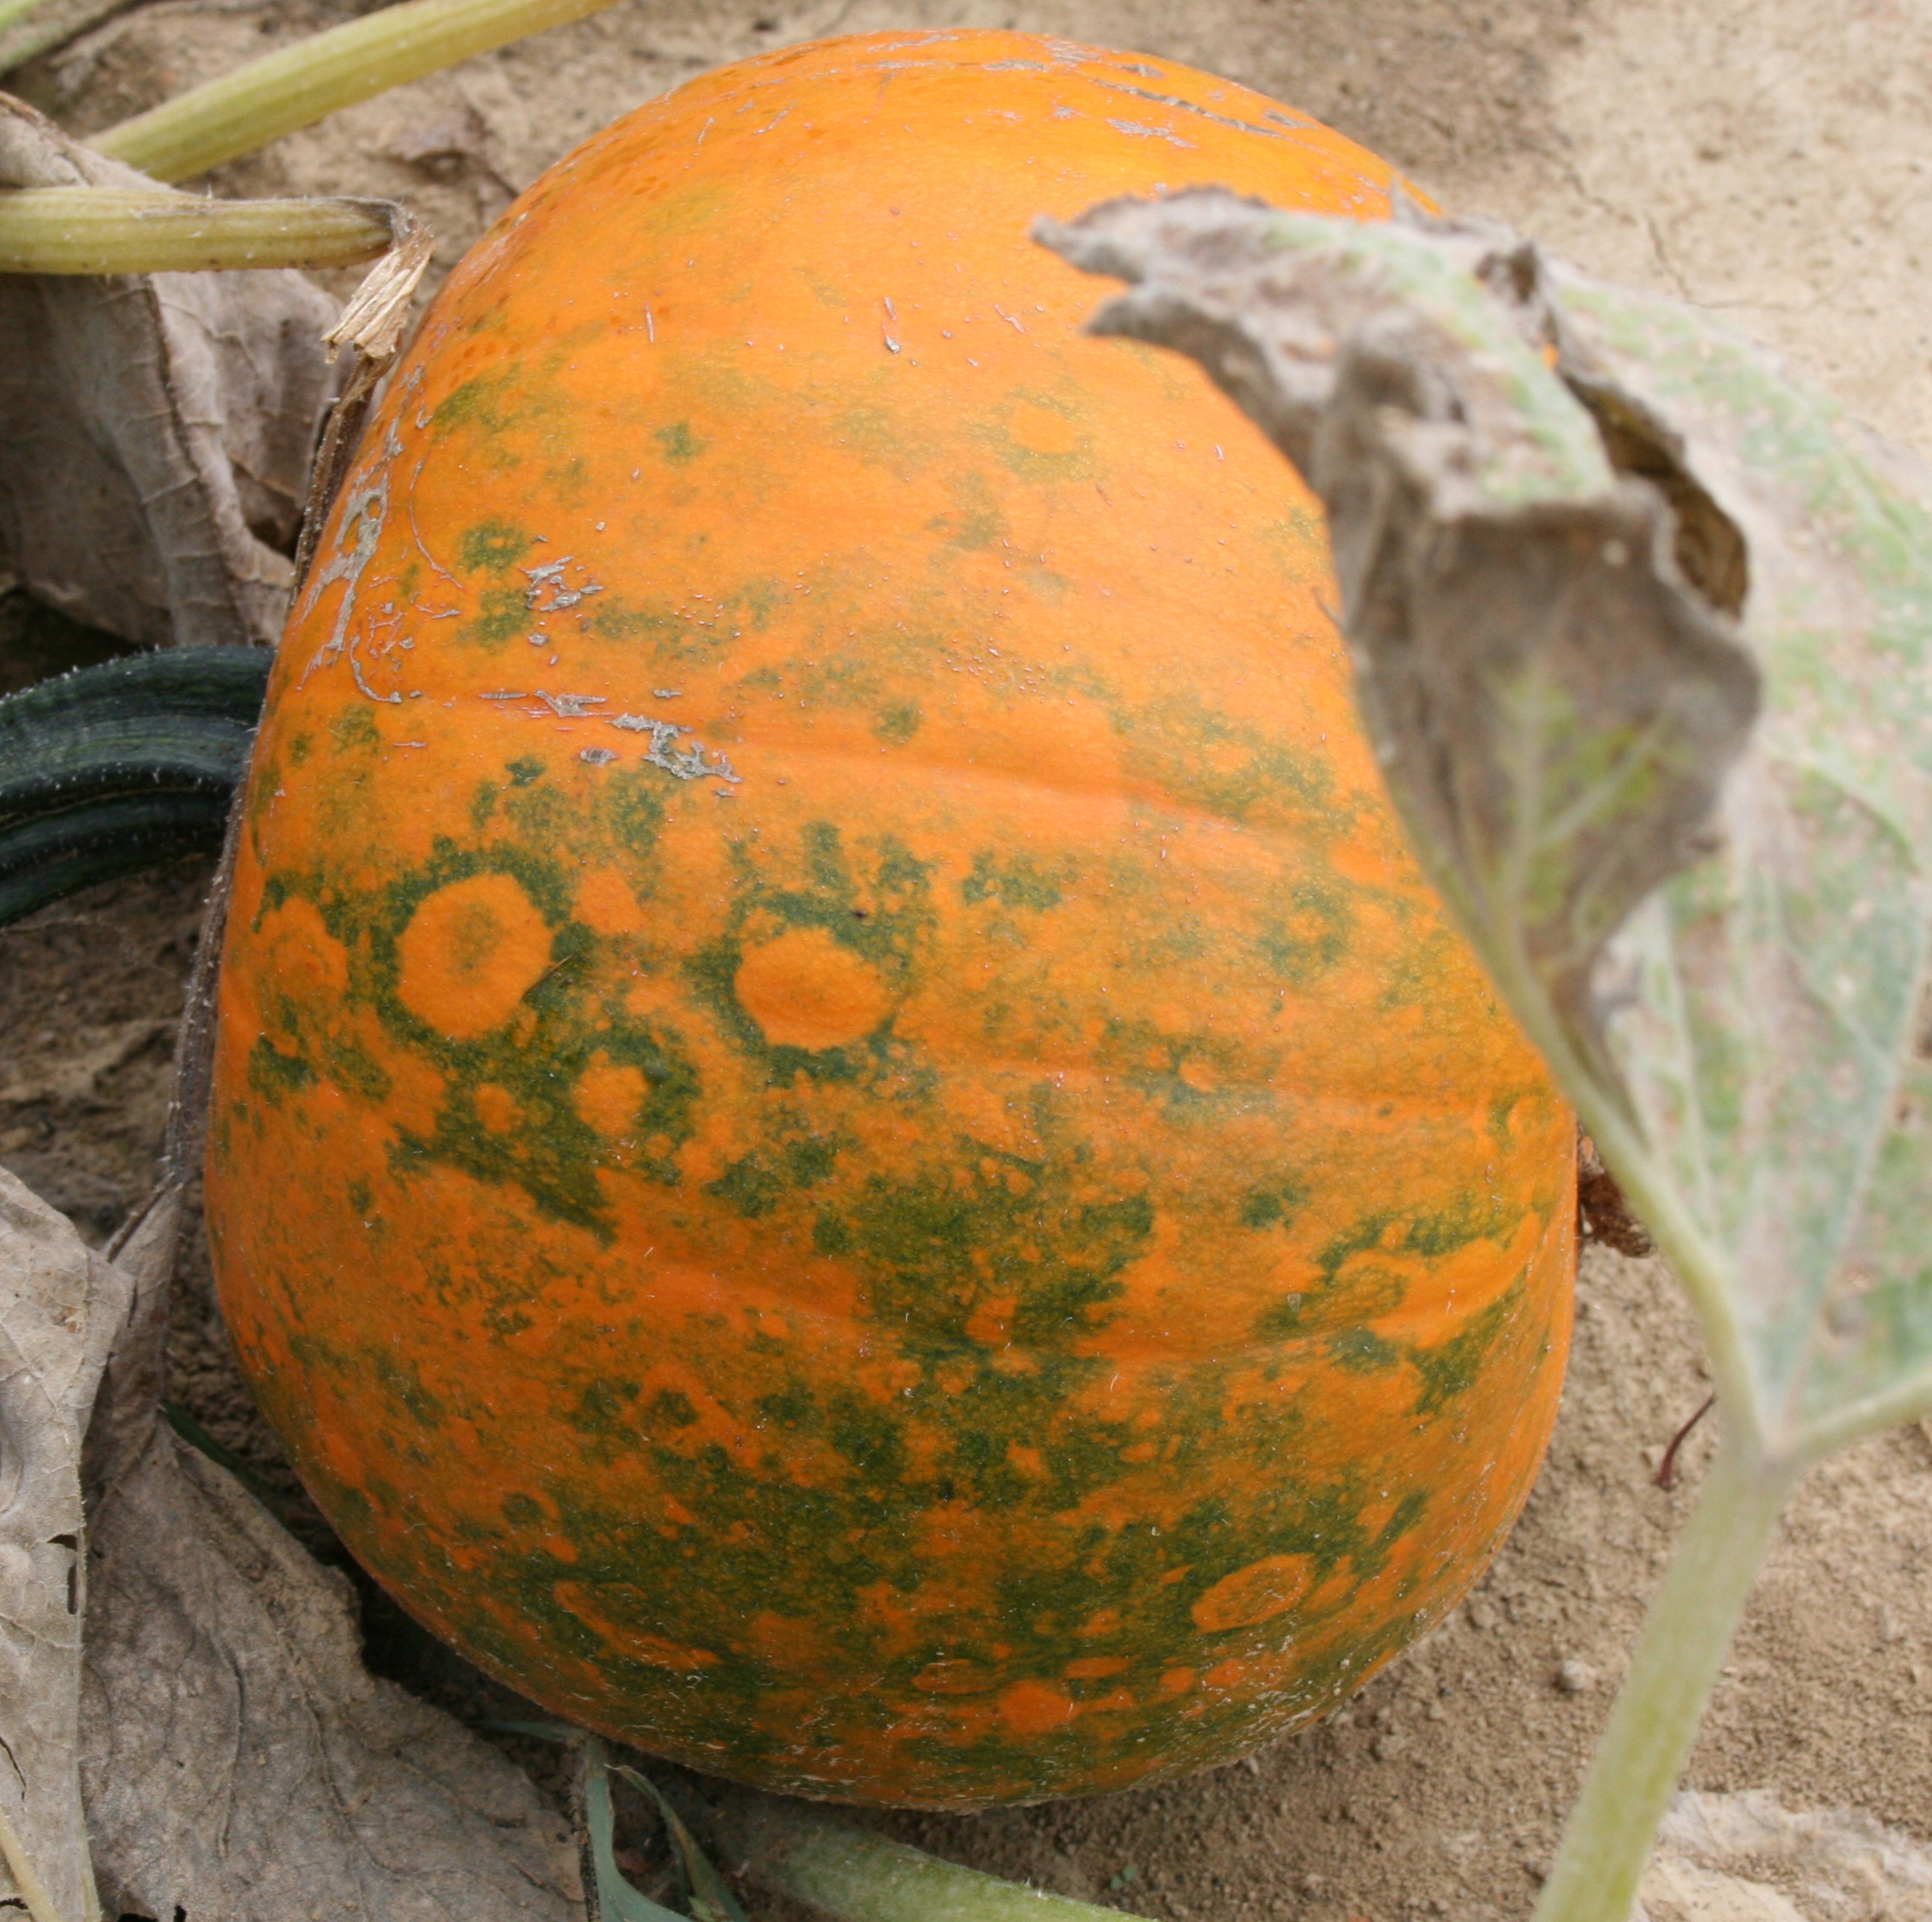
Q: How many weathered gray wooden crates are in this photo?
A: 0